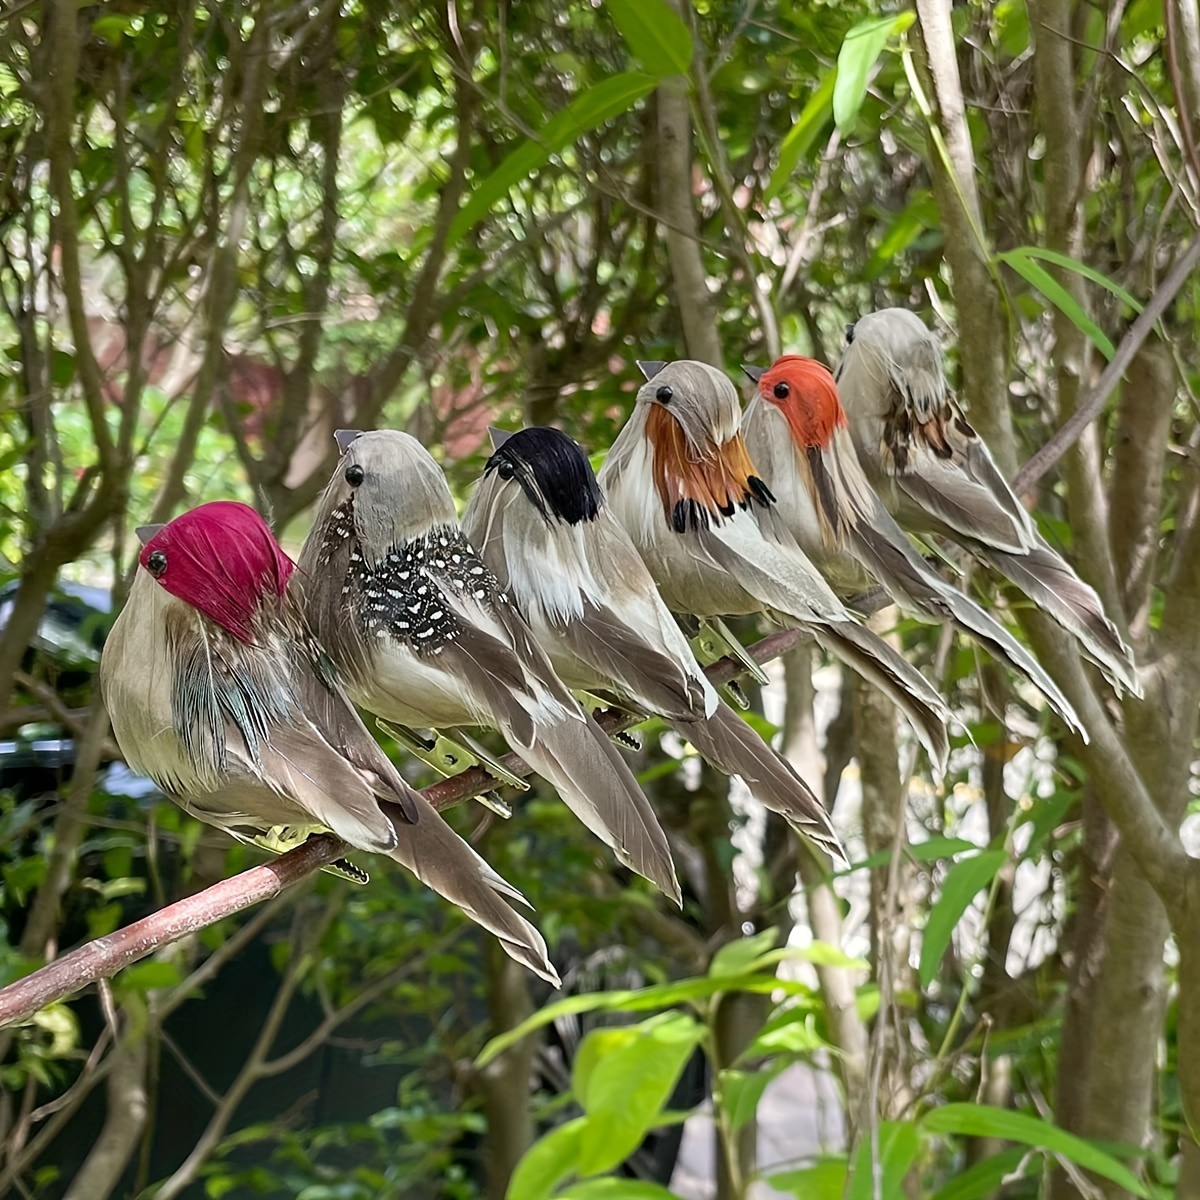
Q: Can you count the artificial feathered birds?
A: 6